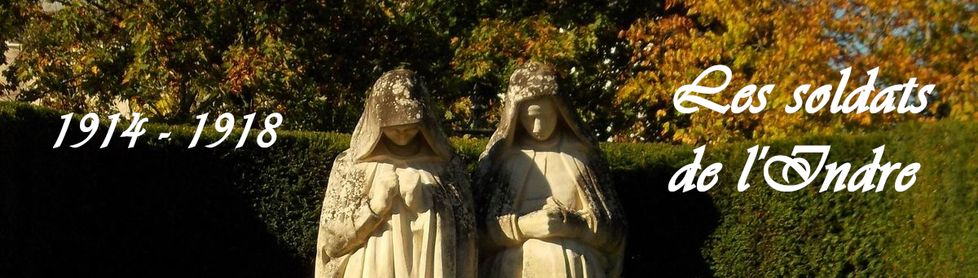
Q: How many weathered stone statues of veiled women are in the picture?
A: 2